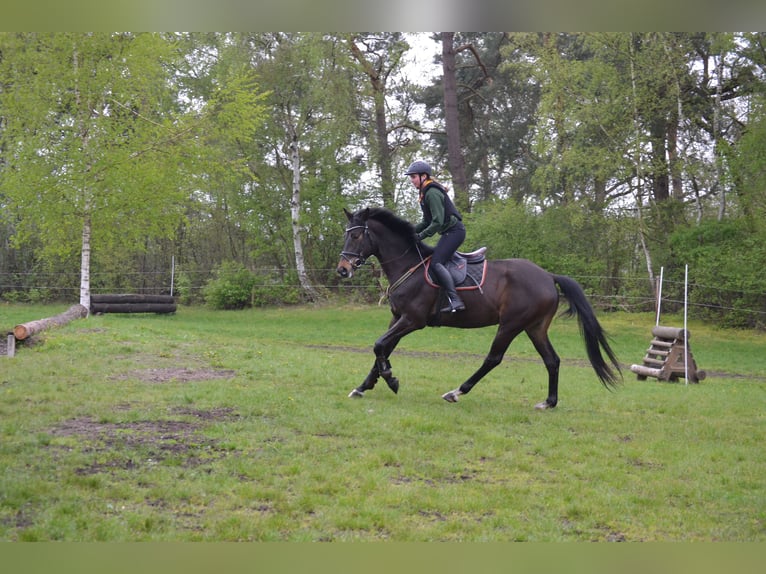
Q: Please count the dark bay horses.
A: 1